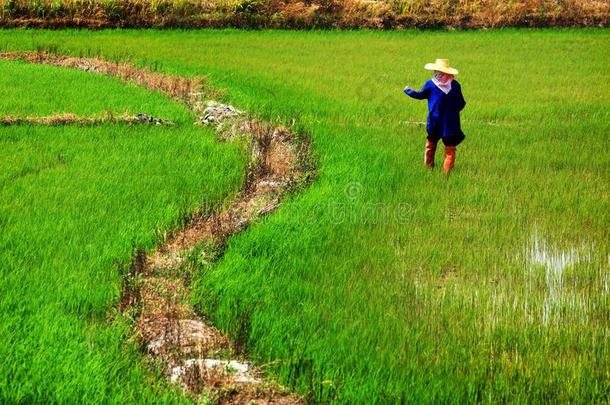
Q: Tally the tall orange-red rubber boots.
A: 2